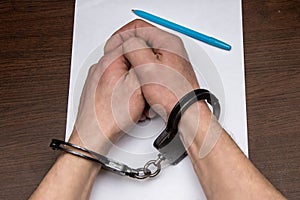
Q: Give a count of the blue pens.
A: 1